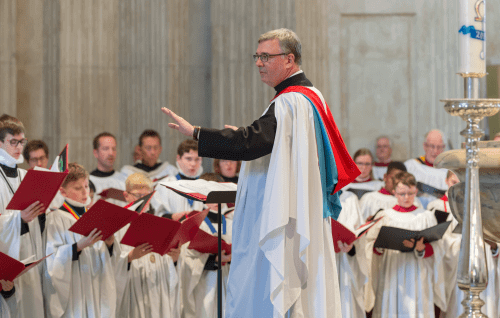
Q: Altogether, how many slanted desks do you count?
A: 1